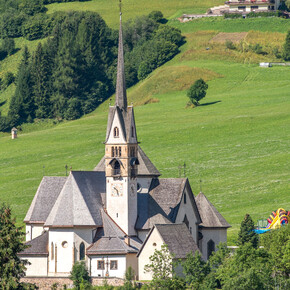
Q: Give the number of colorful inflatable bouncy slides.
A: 1